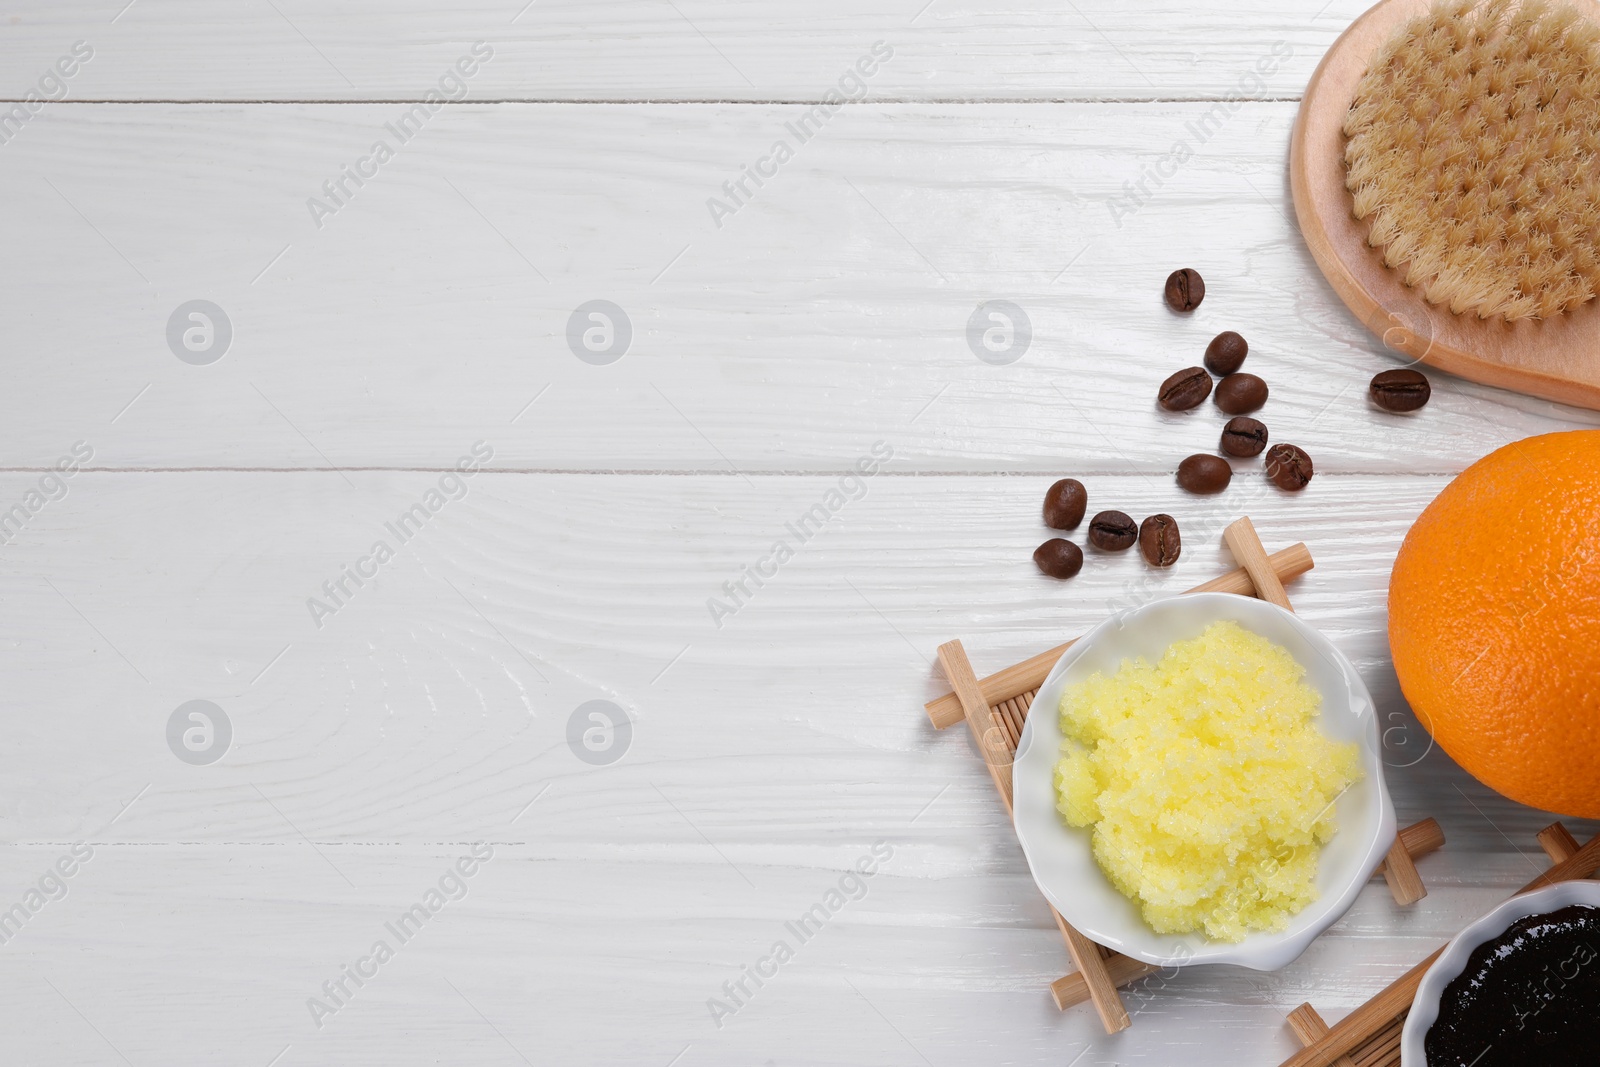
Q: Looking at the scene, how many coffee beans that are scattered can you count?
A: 12